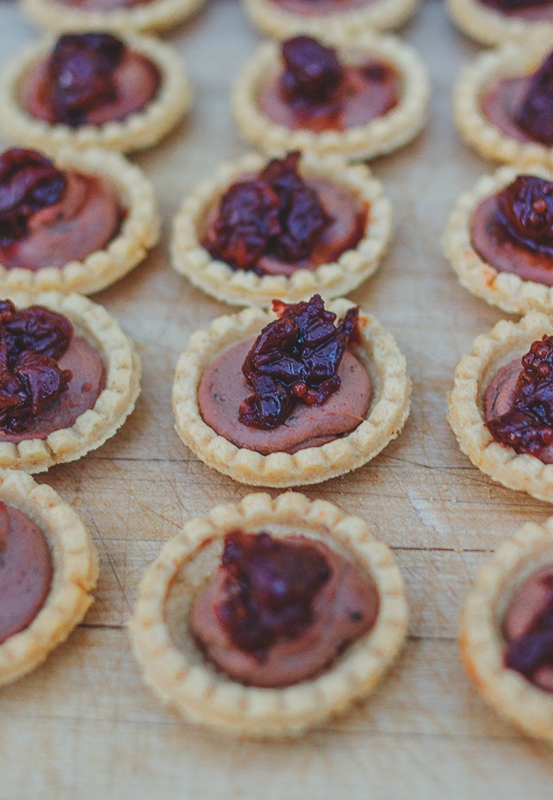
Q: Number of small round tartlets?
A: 15